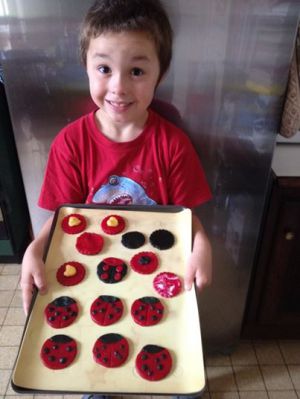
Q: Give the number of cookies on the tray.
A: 15